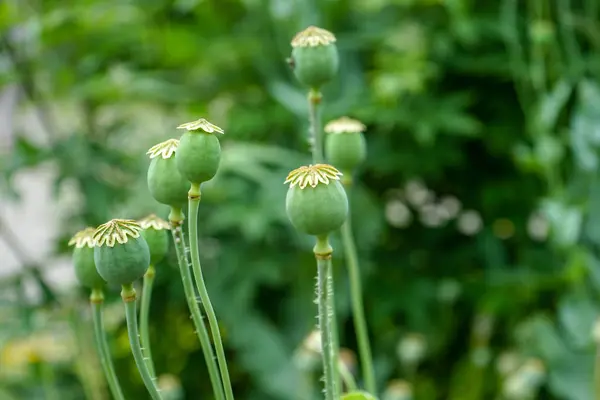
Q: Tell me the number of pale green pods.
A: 8